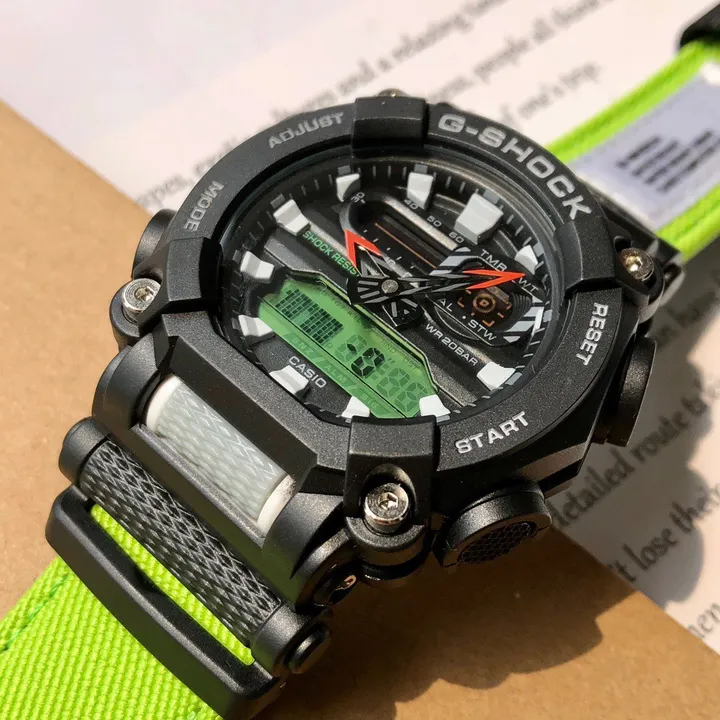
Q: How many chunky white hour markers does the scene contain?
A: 11